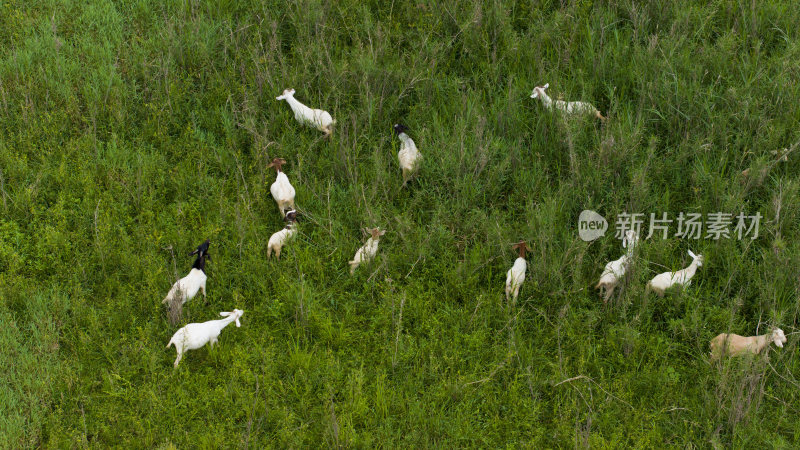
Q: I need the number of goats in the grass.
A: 12